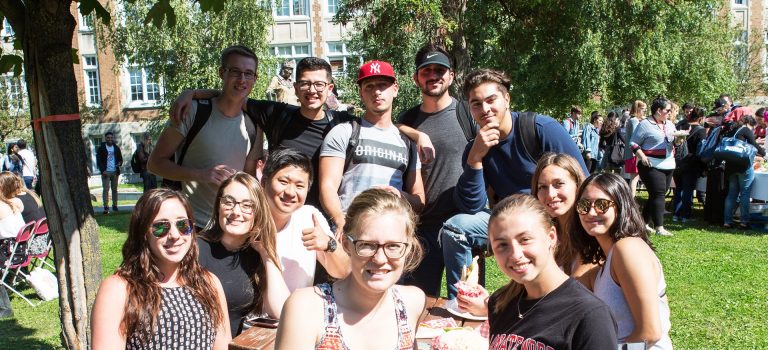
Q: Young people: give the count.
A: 12